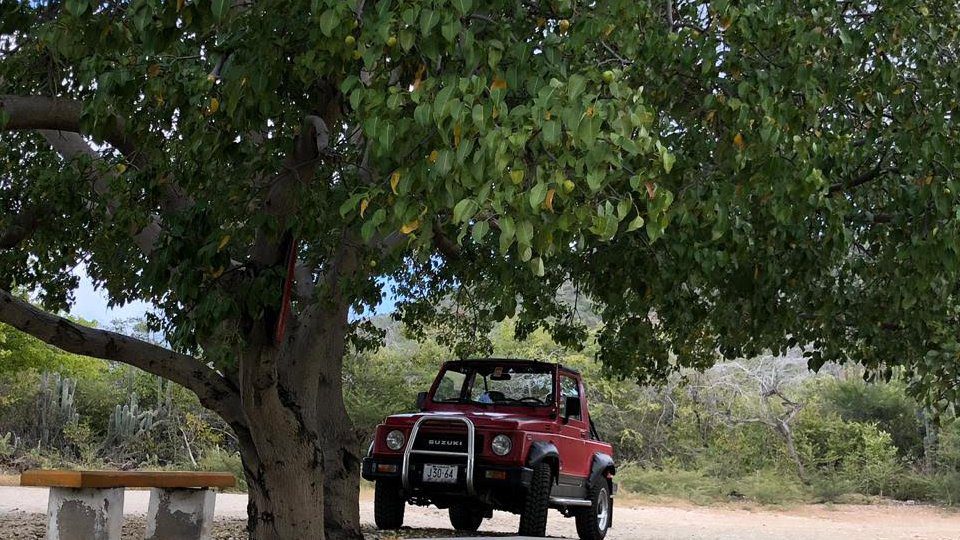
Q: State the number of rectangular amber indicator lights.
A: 2